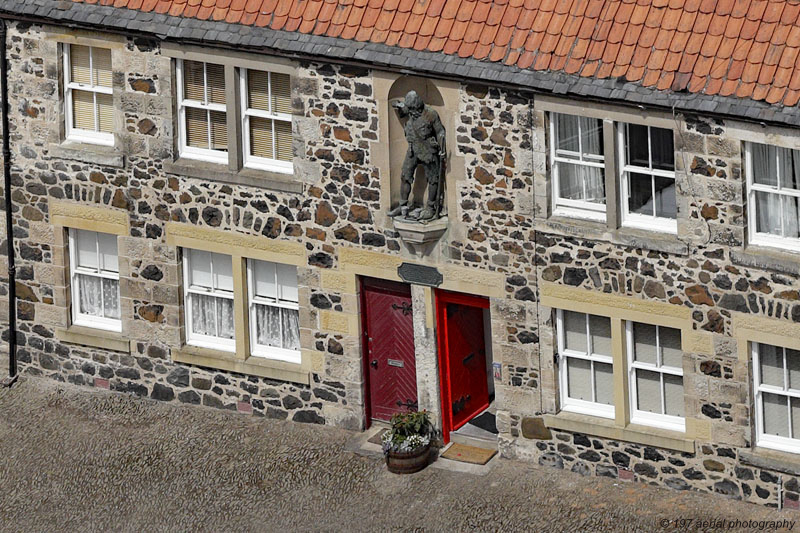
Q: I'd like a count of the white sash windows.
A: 12